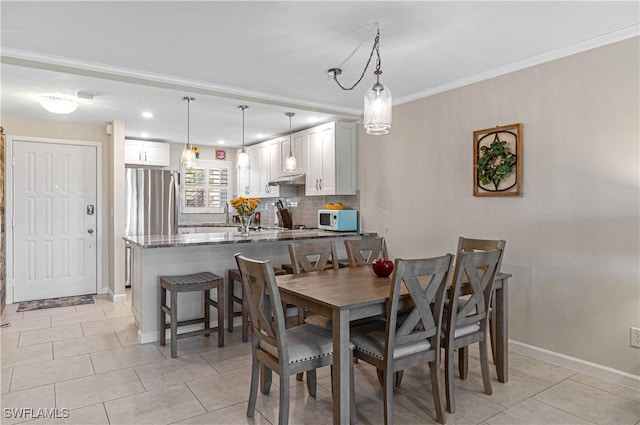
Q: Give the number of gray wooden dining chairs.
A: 6